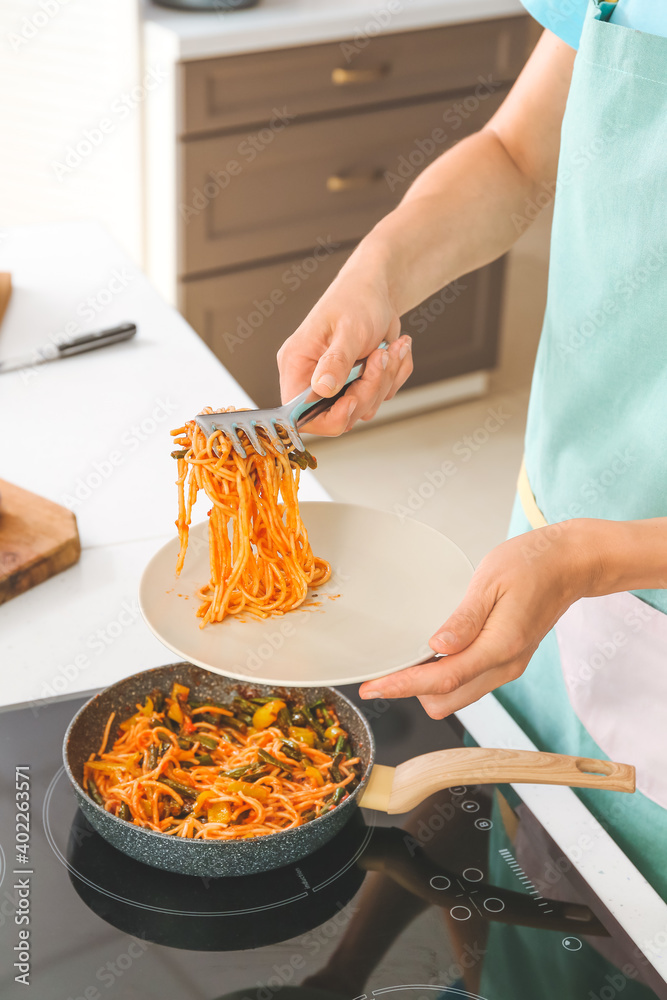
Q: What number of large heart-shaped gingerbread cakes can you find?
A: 0